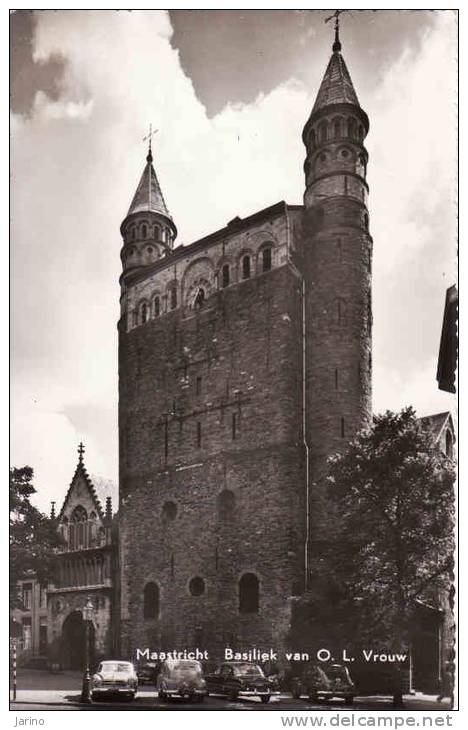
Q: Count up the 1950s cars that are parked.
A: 5